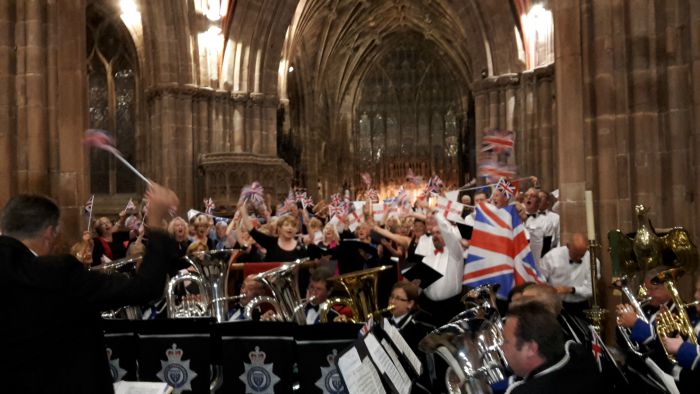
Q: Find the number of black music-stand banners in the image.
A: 4